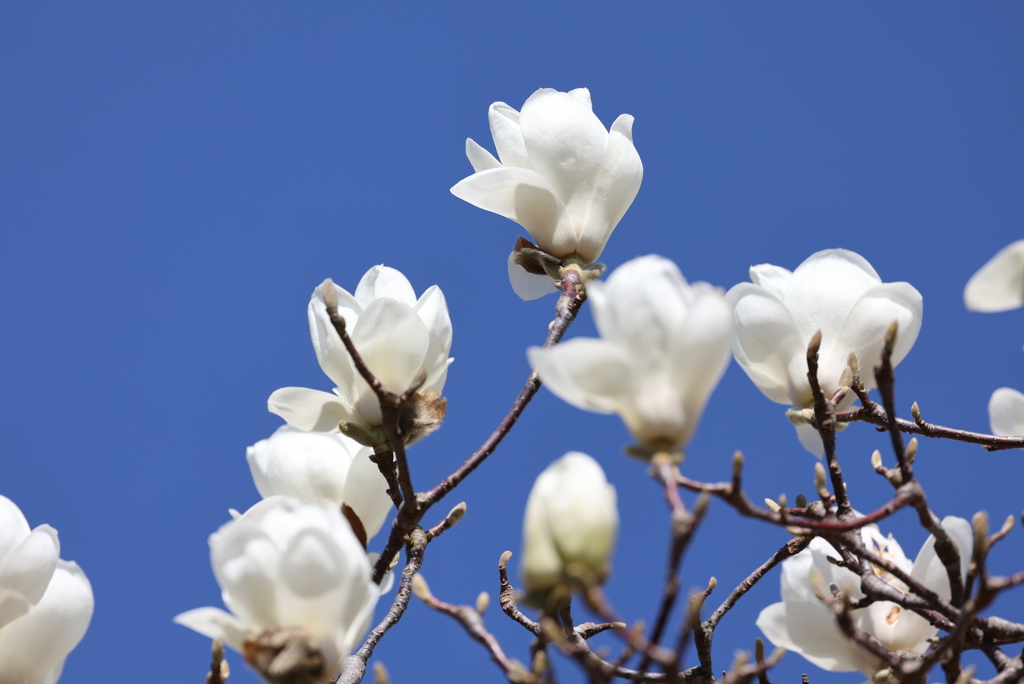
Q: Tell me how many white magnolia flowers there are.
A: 11